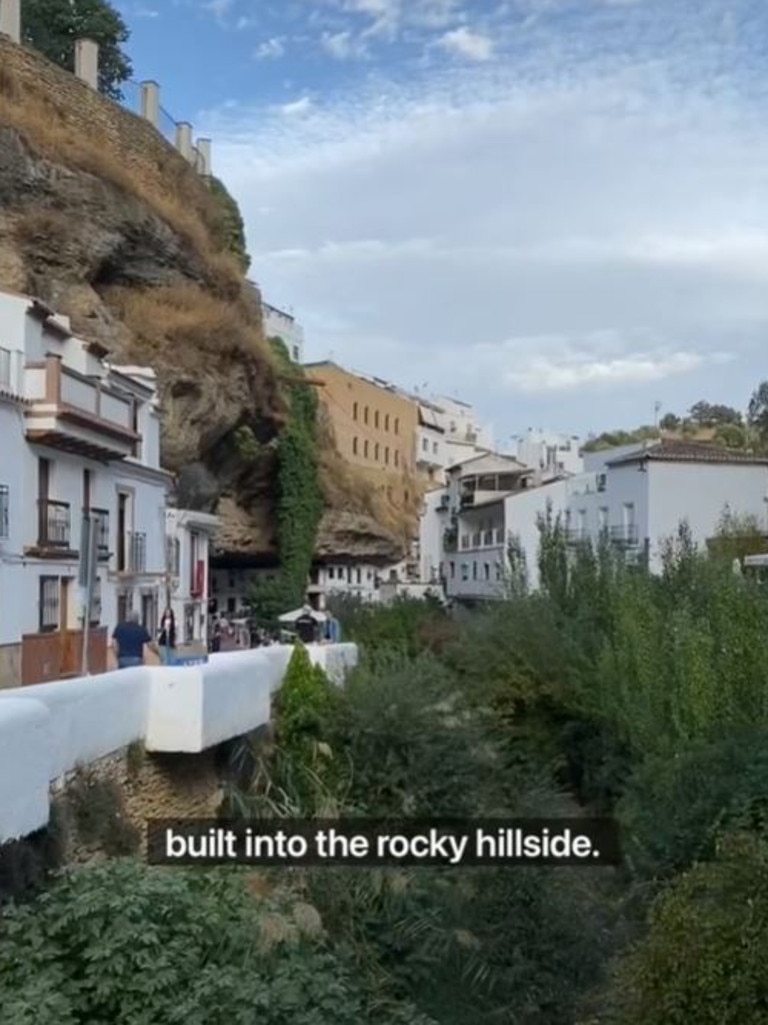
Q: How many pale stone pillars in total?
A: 5